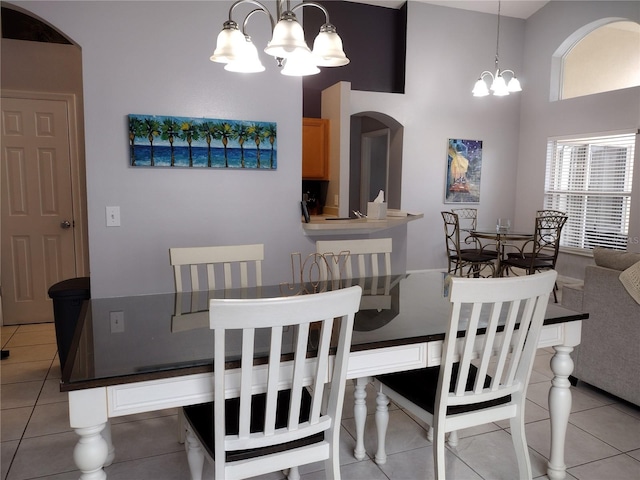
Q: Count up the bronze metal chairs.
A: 4